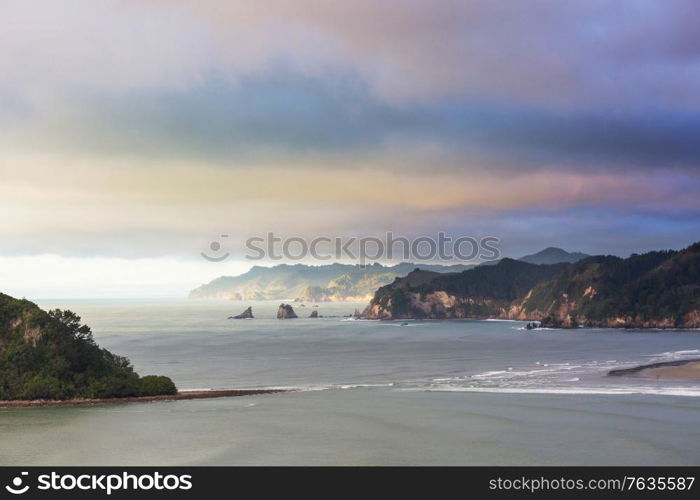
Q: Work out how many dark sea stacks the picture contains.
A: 3